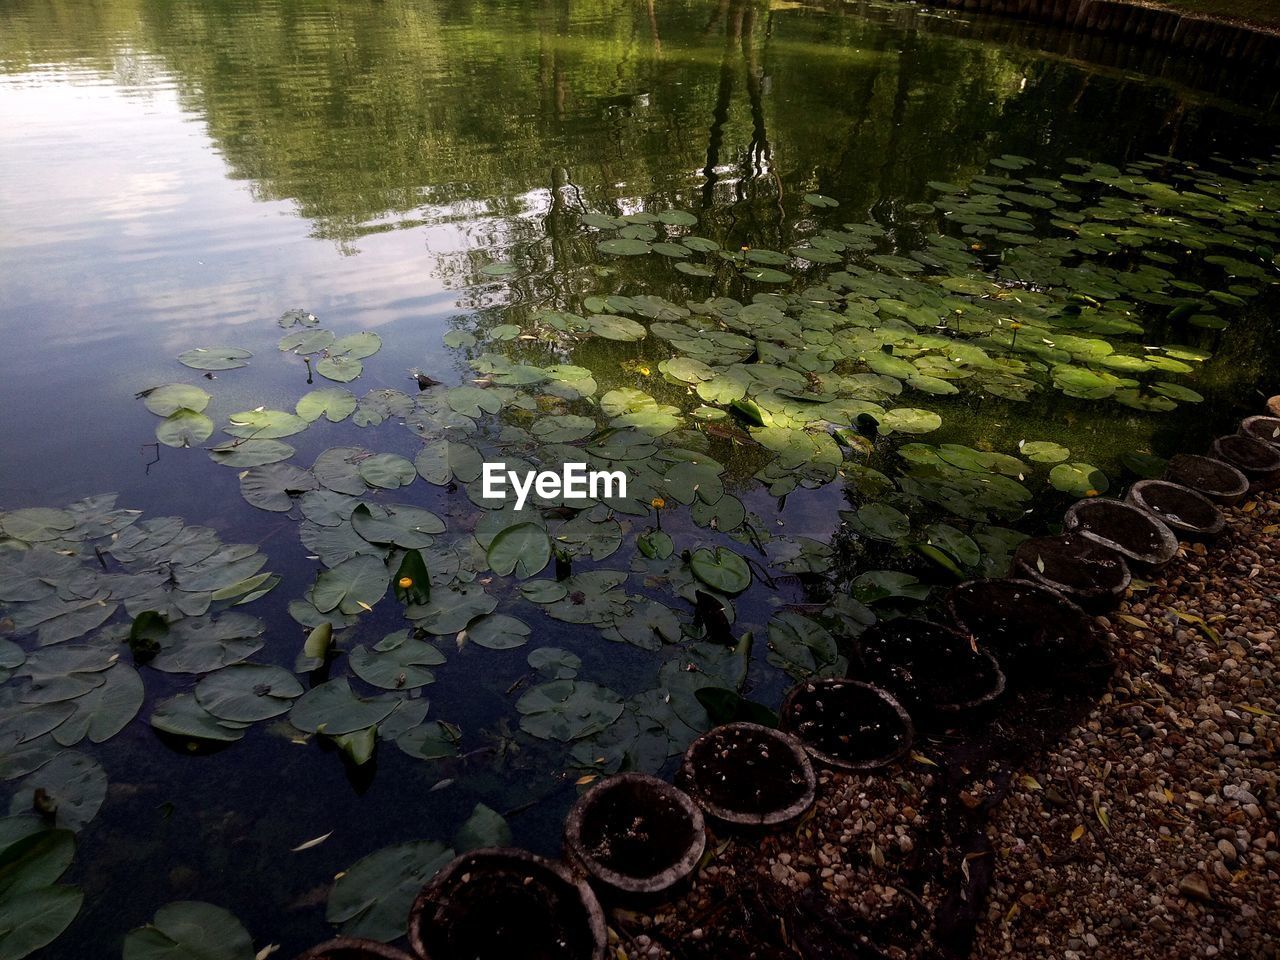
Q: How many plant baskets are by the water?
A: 13